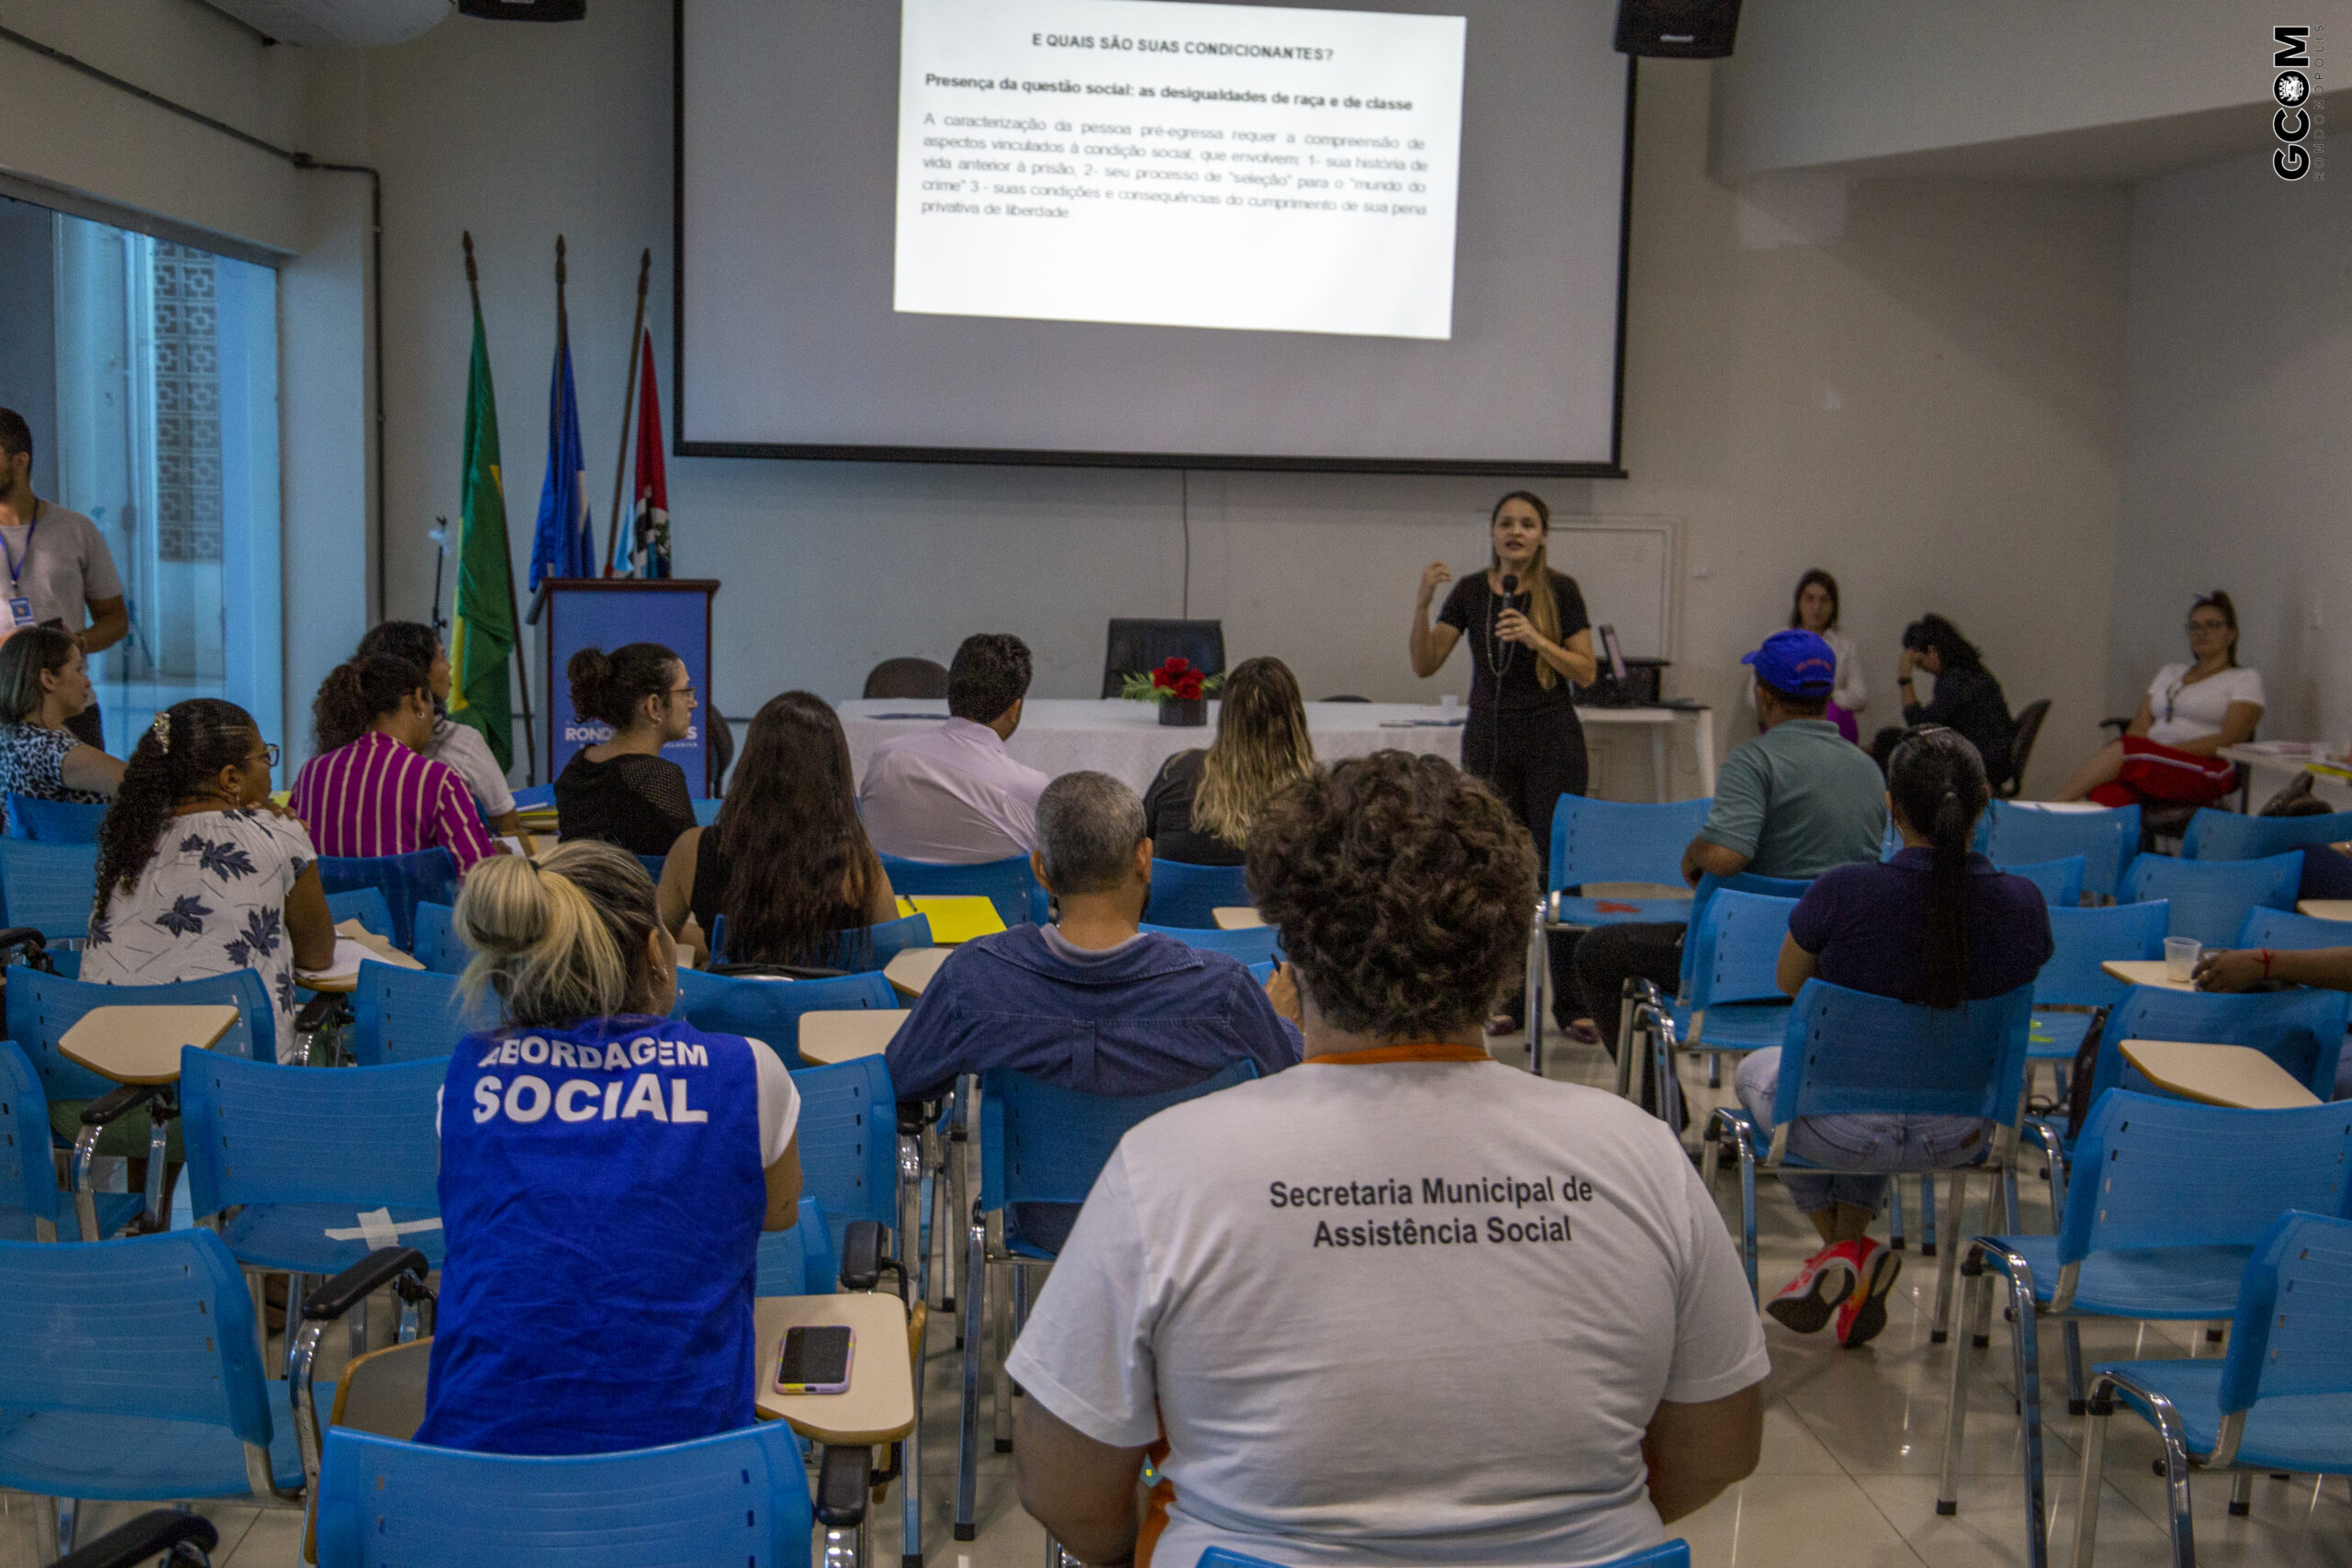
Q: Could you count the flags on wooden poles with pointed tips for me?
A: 3